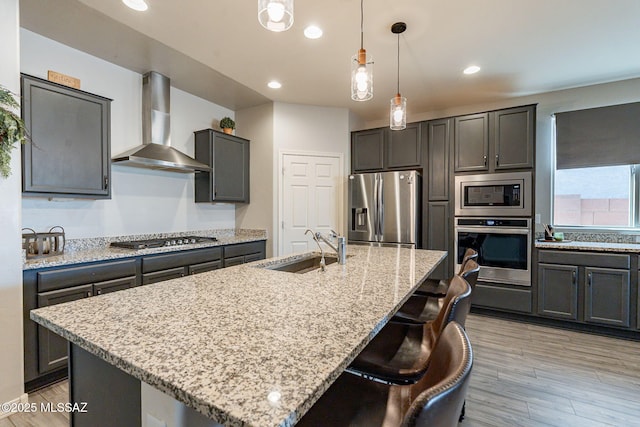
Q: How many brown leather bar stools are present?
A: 4